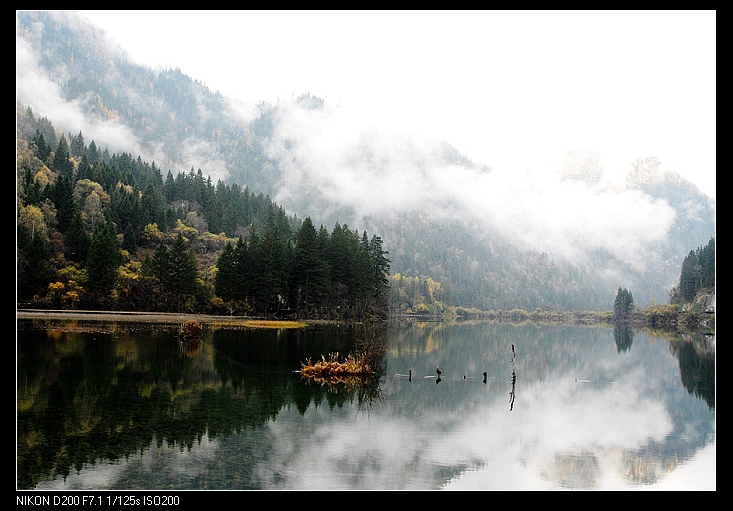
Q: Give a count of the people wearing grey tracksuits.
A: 0